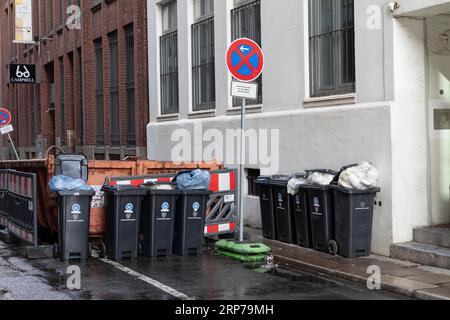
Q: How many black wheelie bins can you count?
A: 9